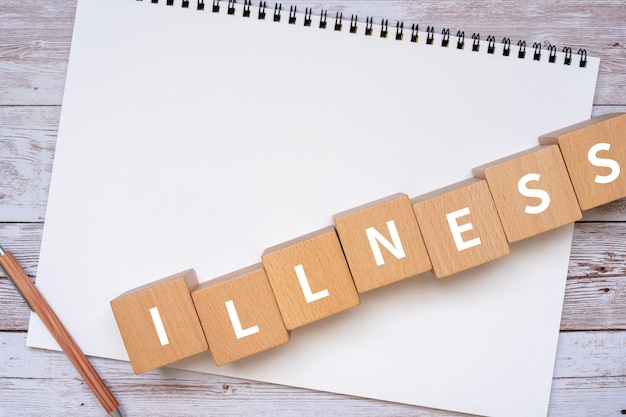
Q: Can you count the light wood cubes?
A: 7